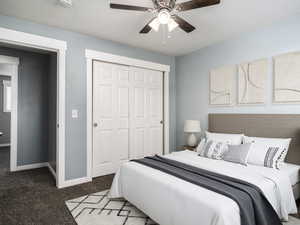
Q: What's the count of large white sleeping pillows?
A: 2